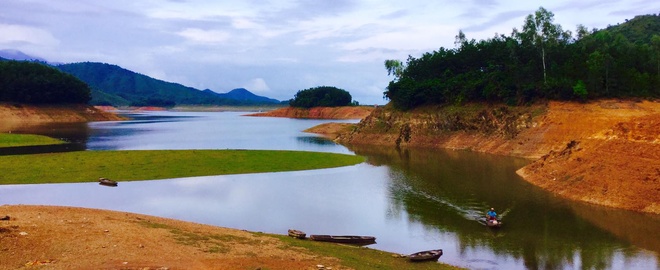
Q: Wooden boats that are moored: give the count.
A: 4